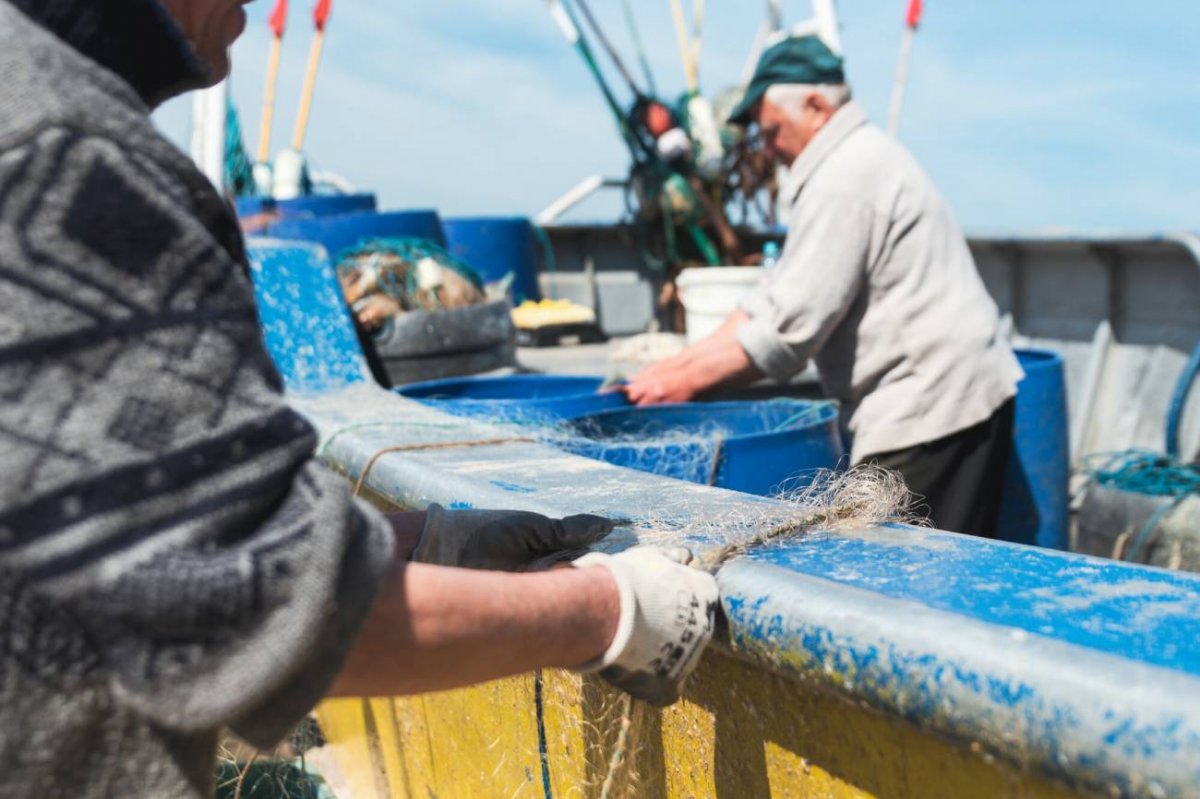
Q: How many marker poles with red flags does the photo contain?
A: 3